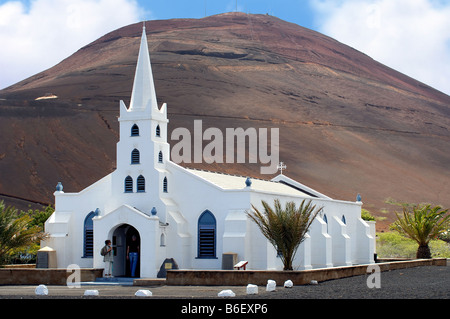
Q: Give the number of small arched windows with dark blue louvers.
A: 7